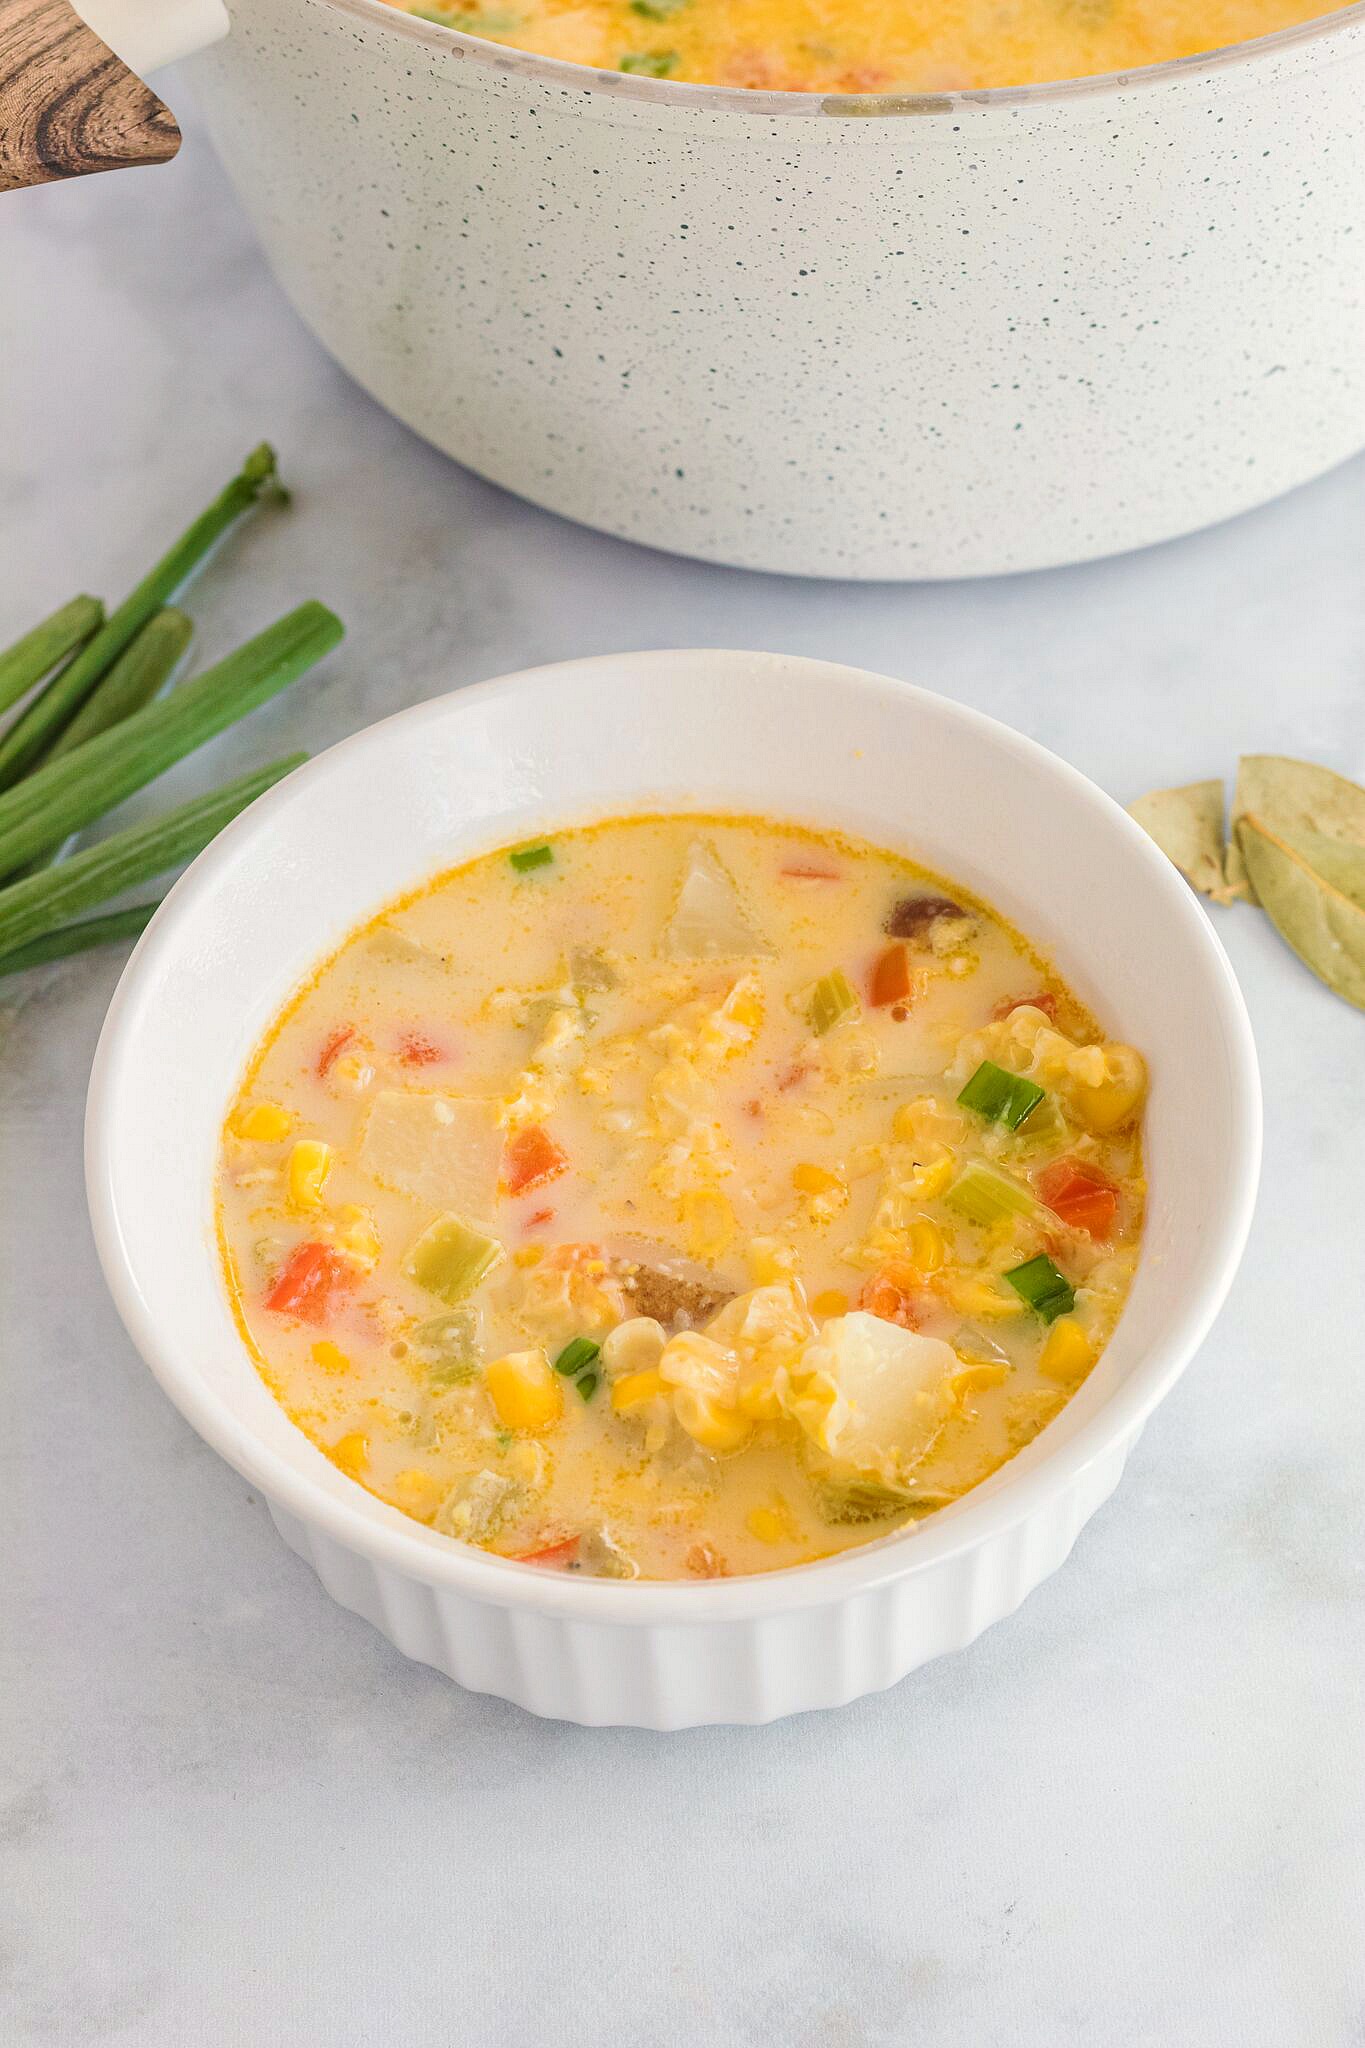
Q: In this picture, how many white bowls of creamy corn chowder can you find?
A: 1